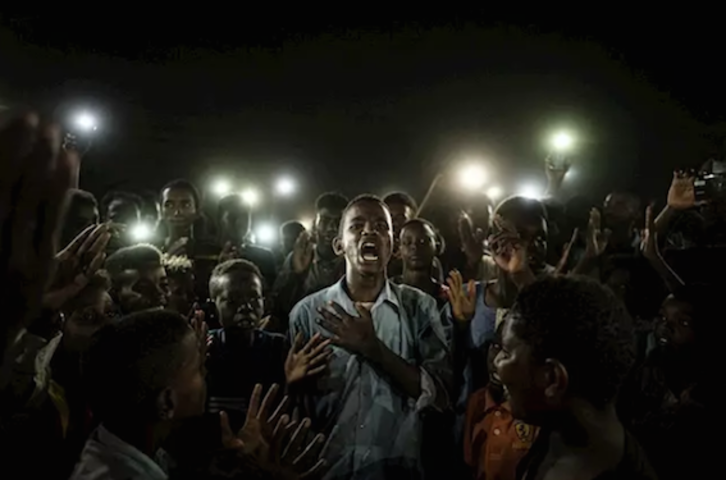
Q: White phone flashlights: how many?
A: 10